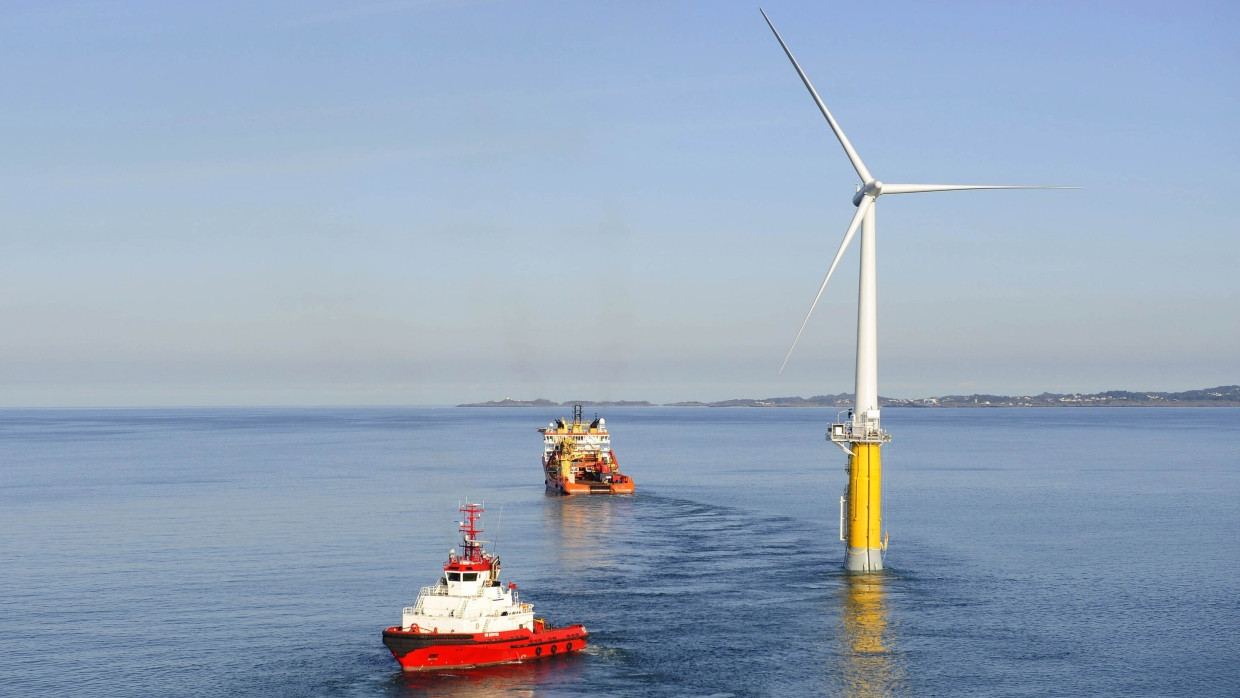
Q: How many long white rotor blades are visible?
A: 3